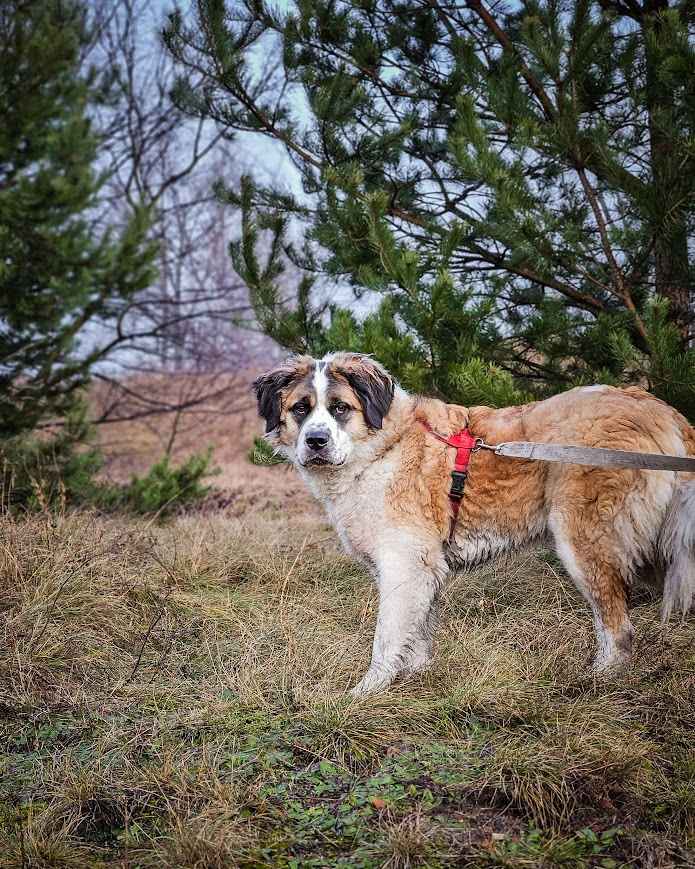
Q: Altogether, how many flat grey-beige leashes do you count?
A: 1